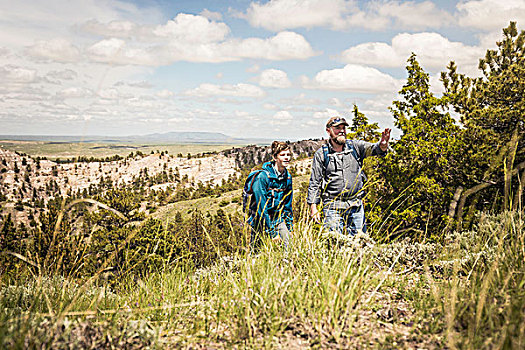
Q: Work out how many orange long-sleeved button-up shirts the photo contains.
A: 0